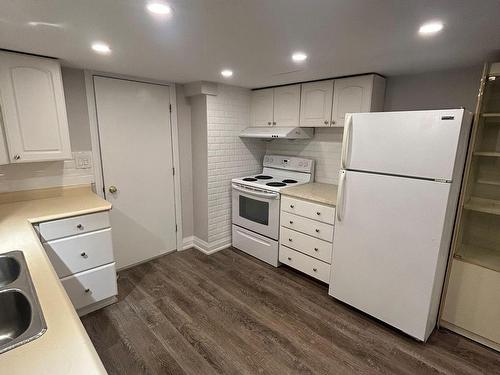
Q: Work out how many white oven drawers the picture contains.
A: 1